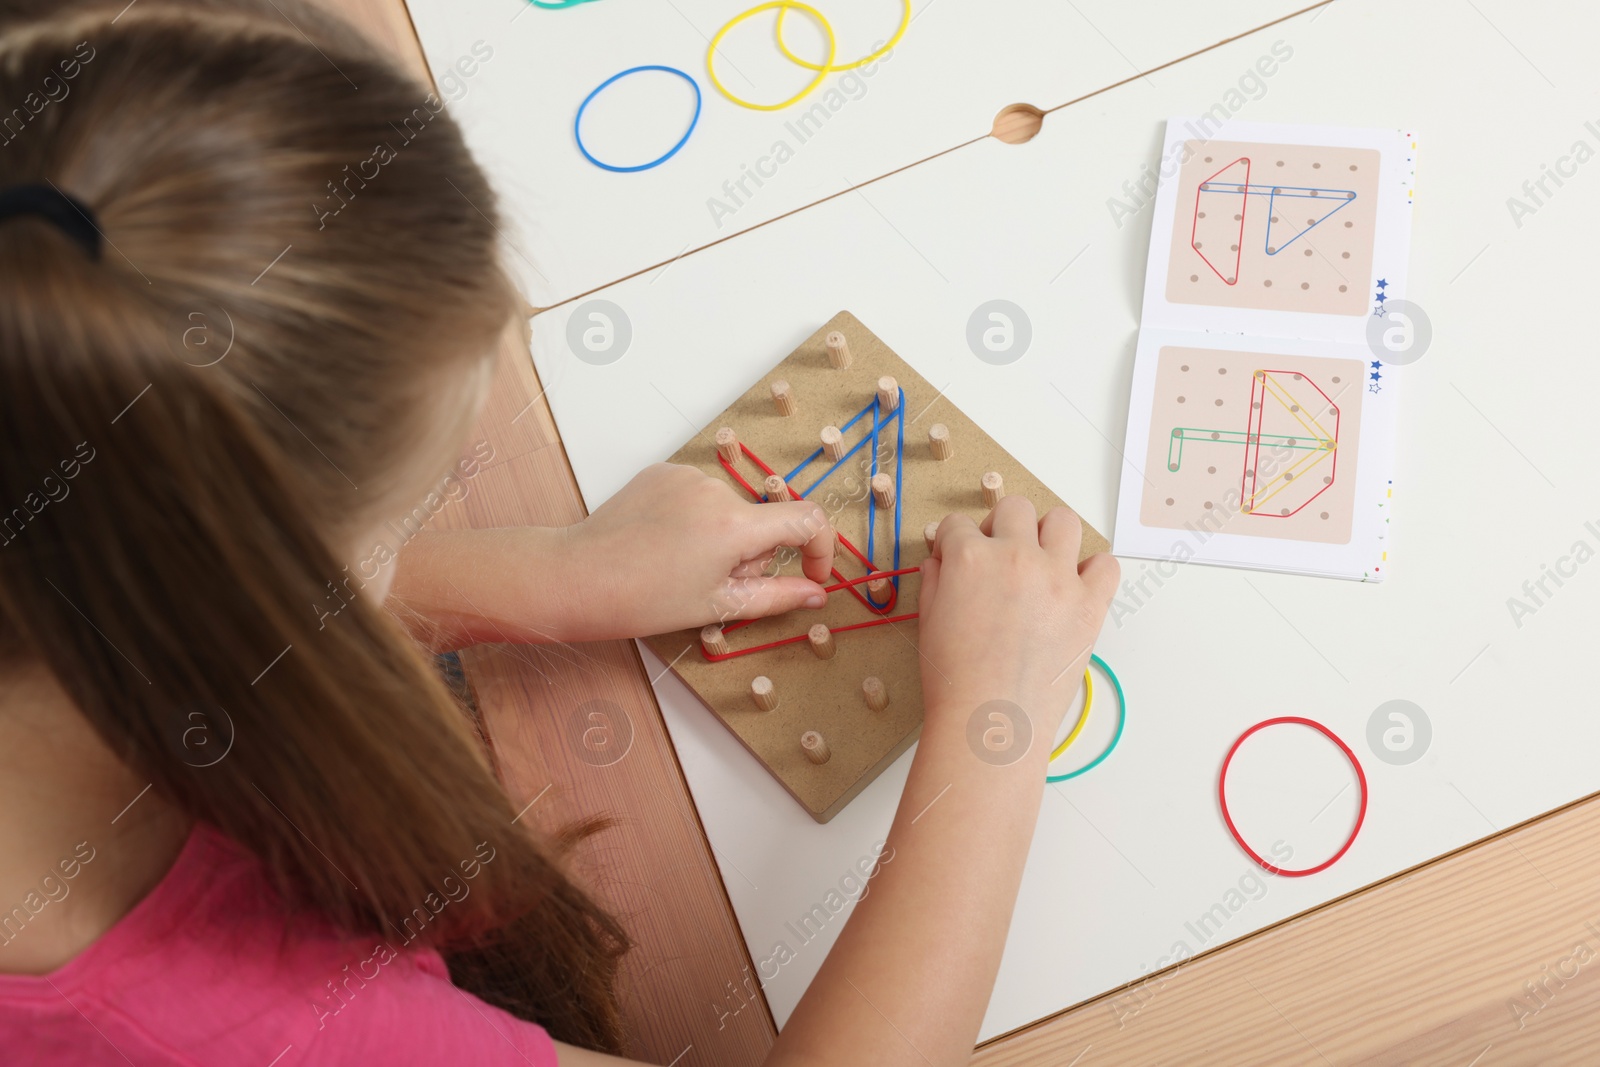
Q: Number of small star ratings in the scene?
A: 2